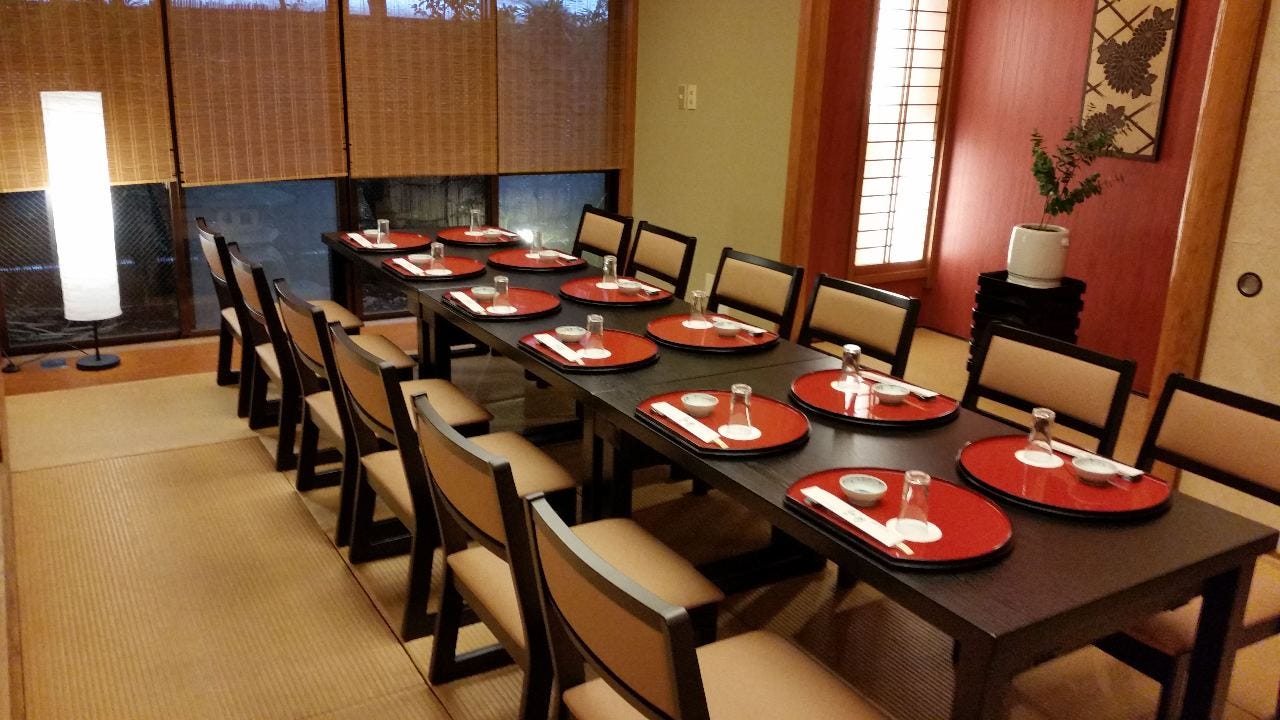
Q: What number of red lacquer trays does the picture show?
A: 12